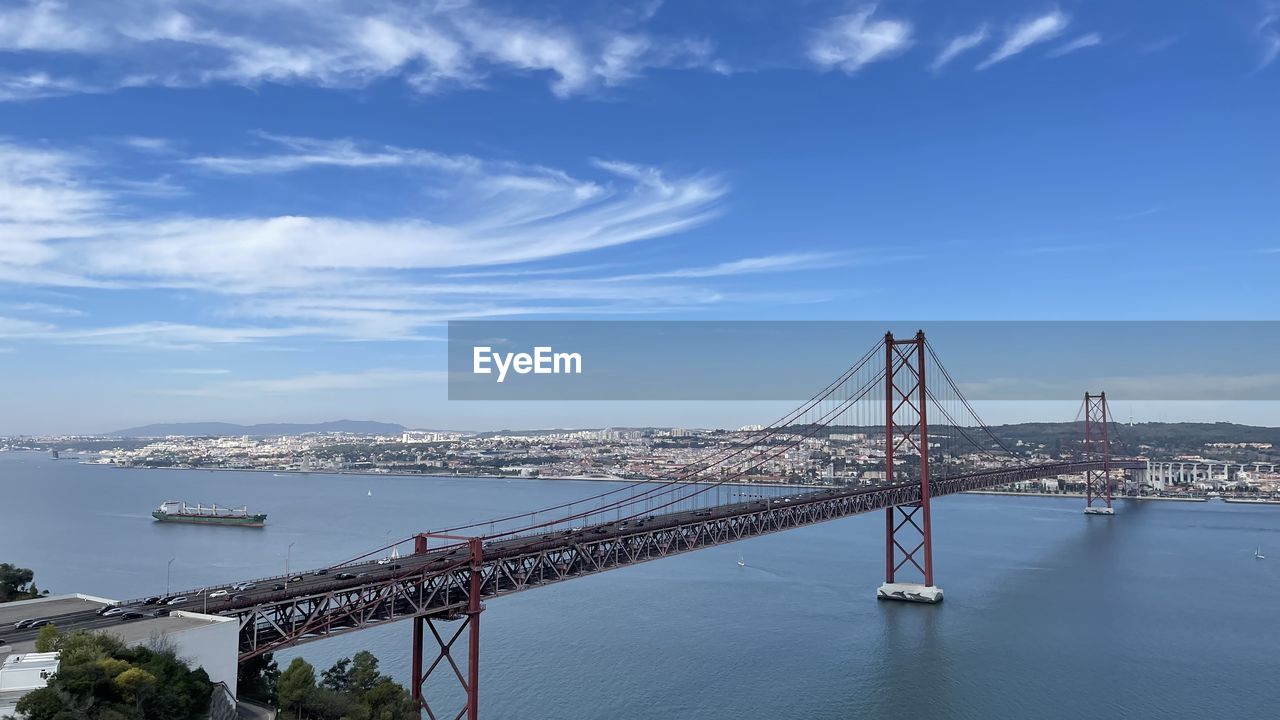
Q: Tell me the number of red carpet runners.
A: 0